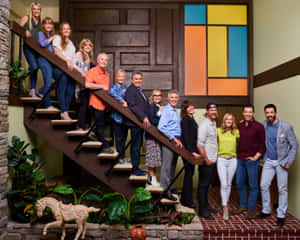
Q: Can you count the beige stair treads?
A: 11